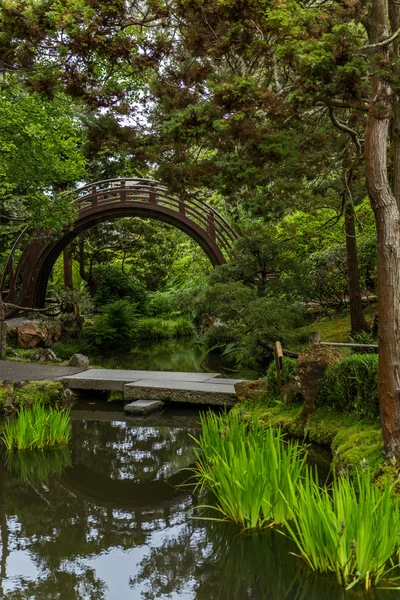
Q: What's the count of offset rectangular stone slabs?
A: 2